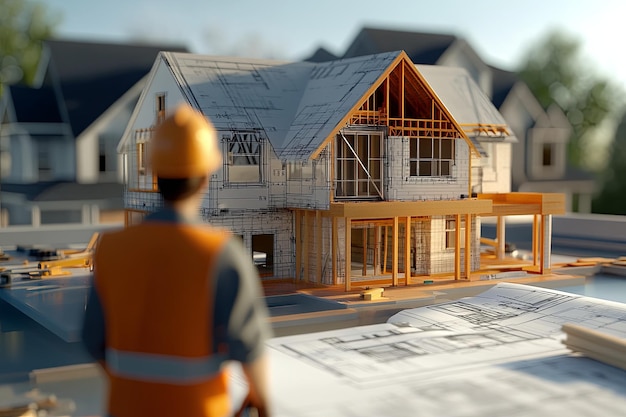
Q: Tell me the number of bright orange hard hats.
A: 1